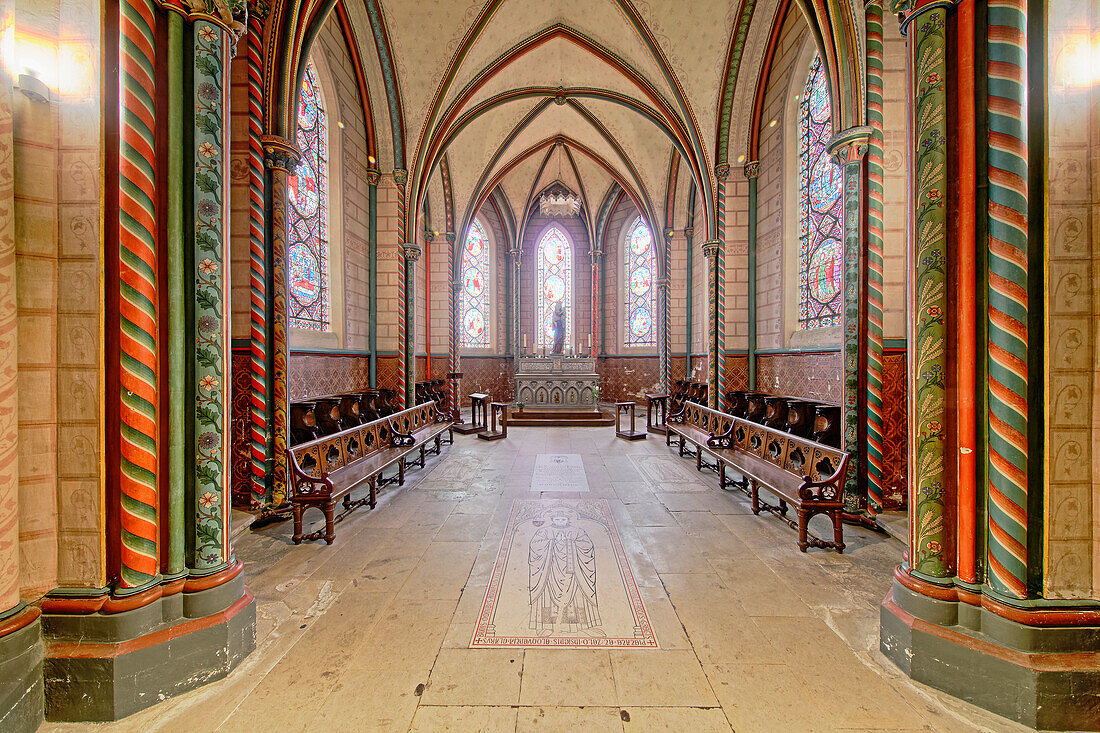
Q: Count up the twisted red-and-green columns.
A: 8